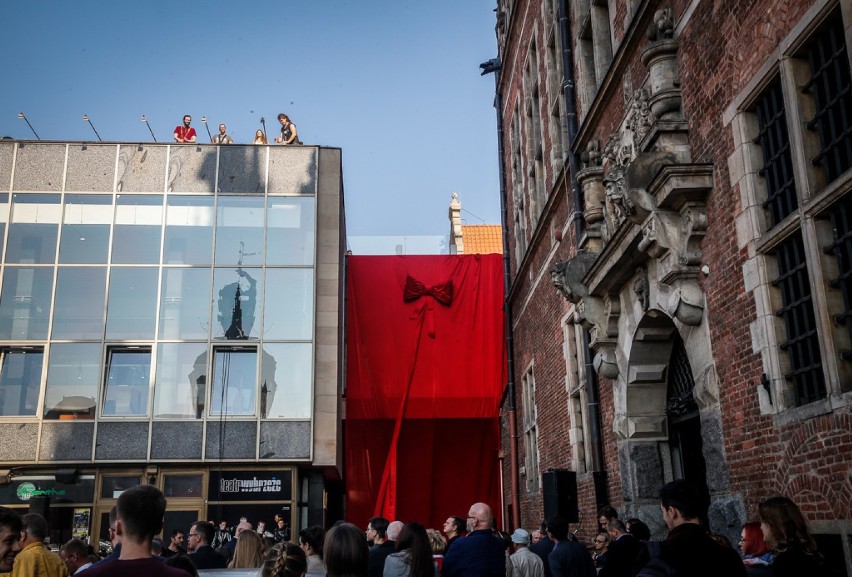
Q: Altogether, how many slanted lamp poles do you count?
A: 5